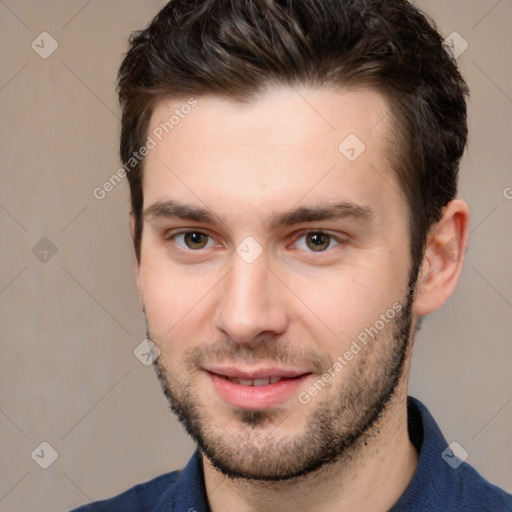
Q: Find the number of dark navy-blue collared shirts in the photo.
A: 1